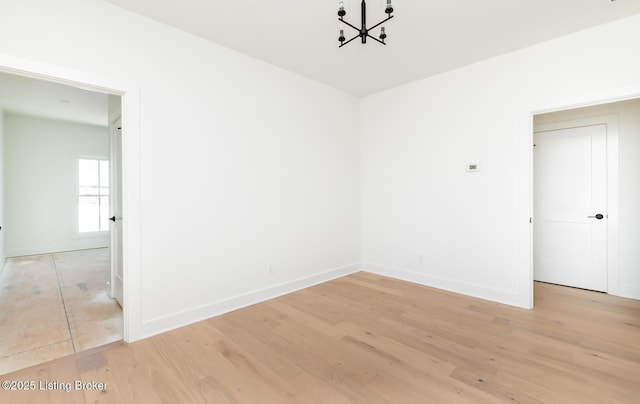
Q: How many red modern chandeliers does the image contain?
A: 0